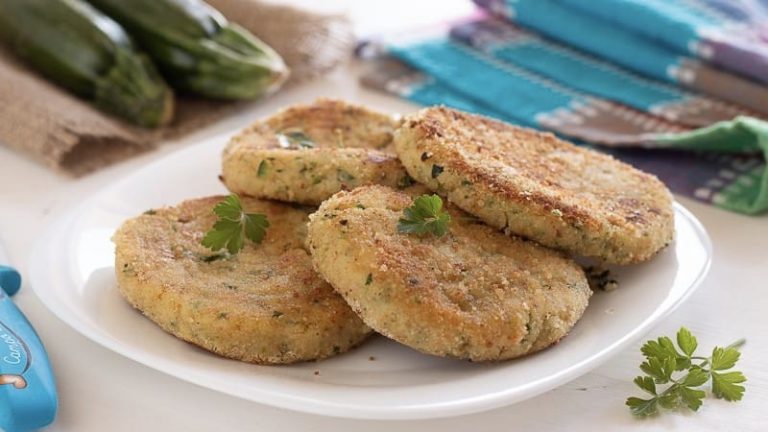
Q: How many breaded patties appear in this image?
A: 4